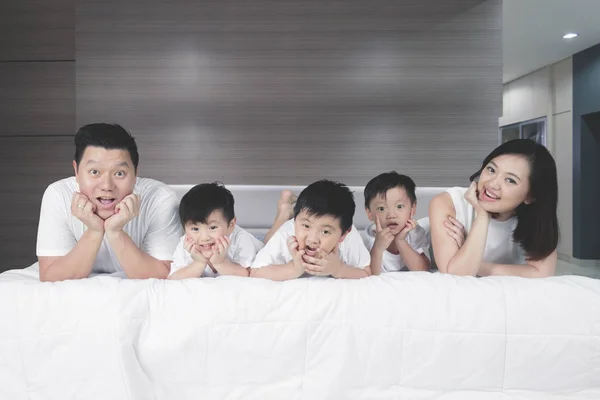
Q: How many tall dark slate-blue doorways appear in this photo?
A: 1